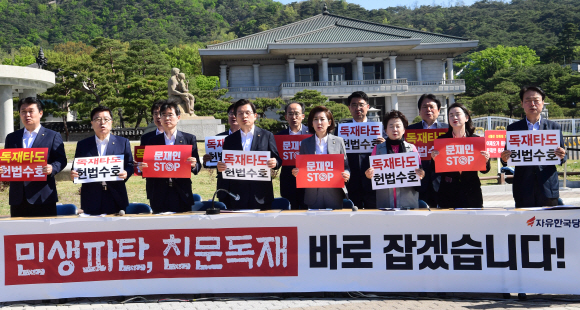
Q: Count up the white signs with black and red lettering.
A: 6